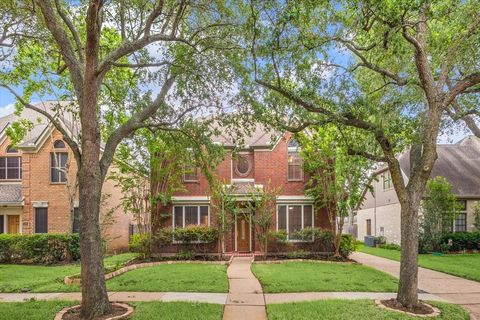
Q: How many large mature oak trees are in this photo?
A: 2